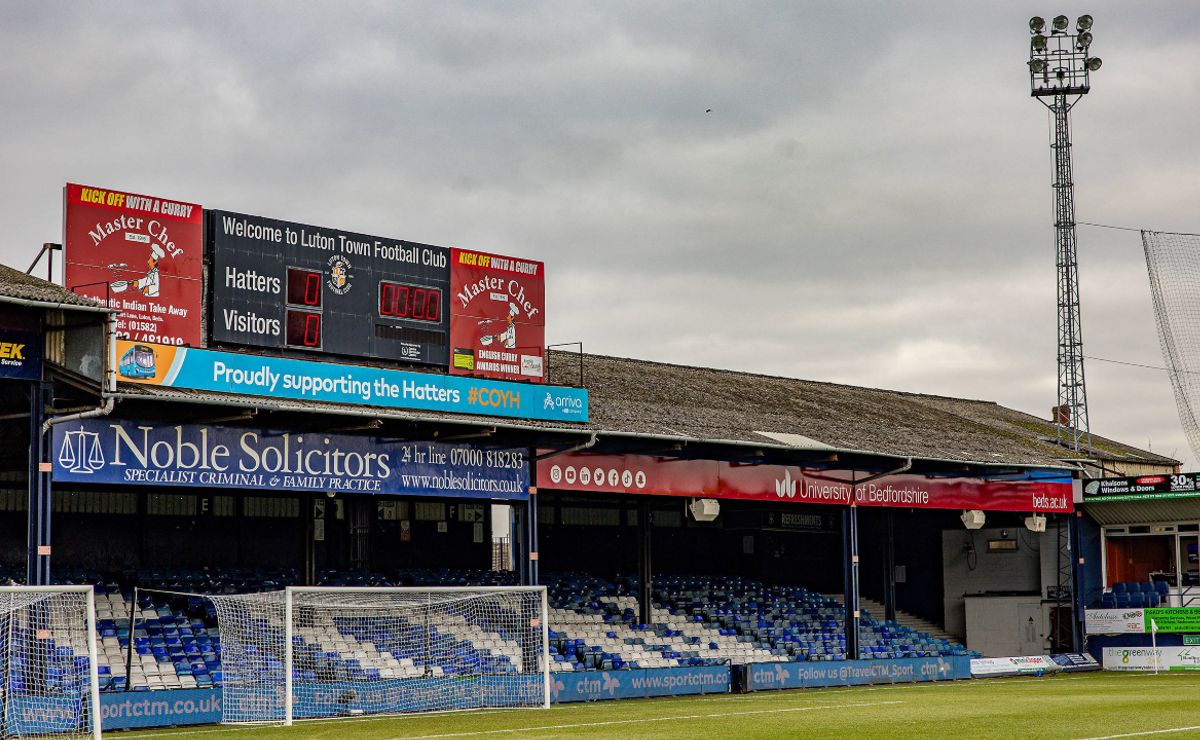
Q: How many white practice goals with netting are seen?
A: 2